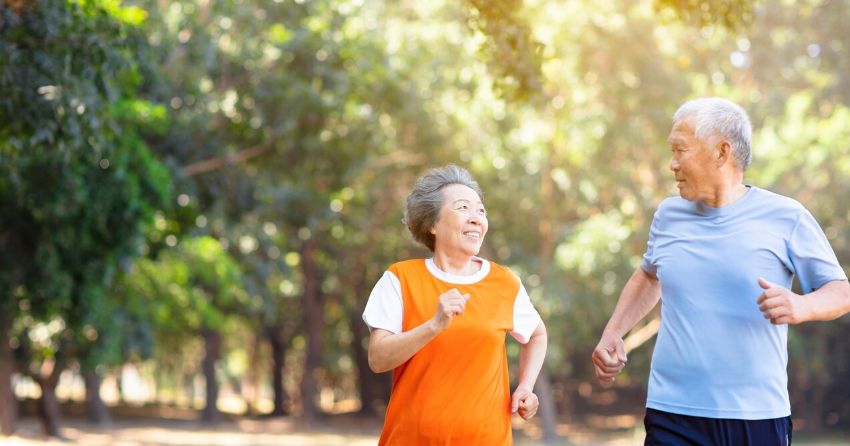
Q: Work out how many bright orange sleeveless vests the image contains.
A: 1